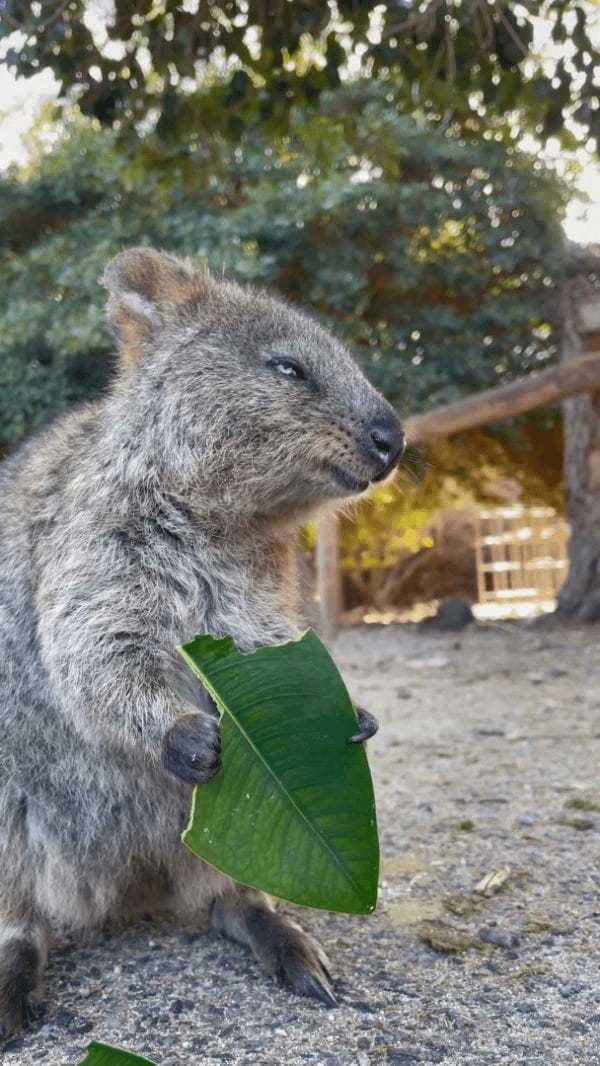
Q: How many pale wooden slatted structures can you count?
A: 1